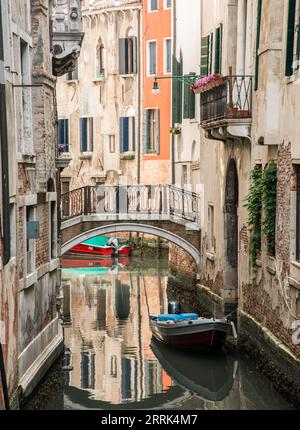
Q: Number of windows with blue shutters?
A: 3